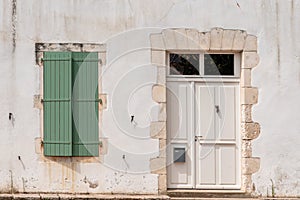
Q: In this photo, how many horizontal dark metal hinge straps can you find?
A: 6